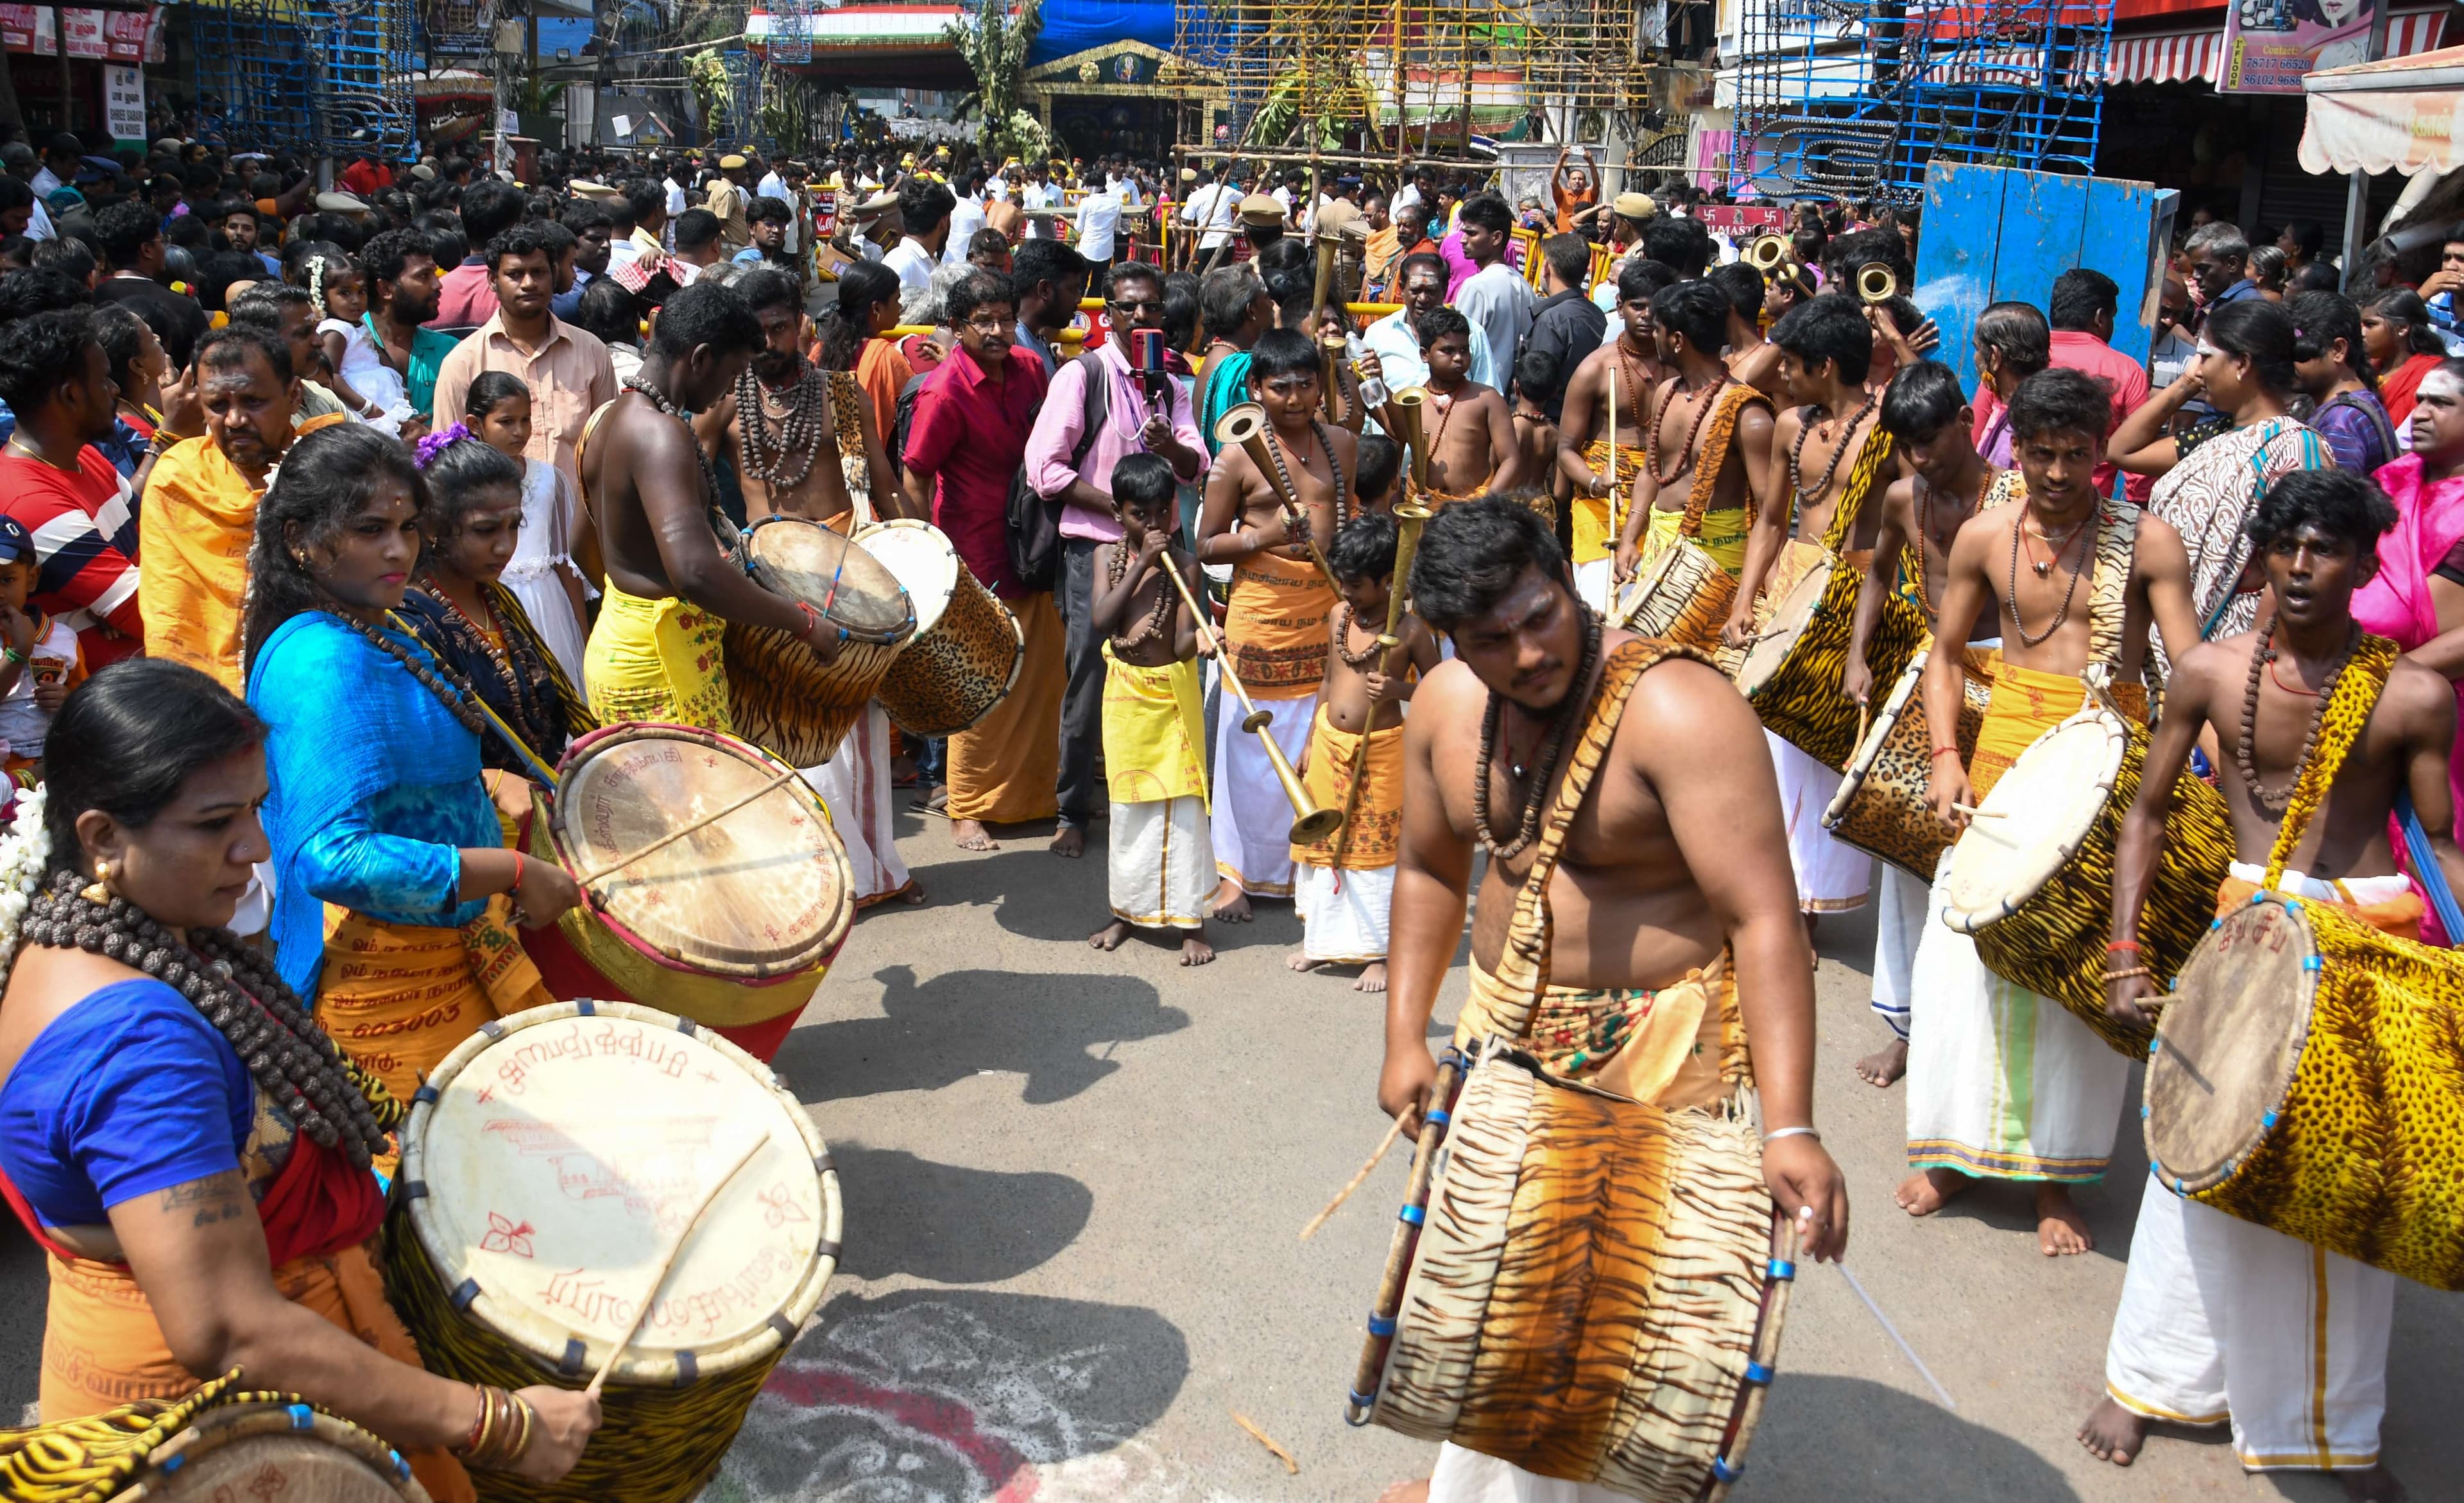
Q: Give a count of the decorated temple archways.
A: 1